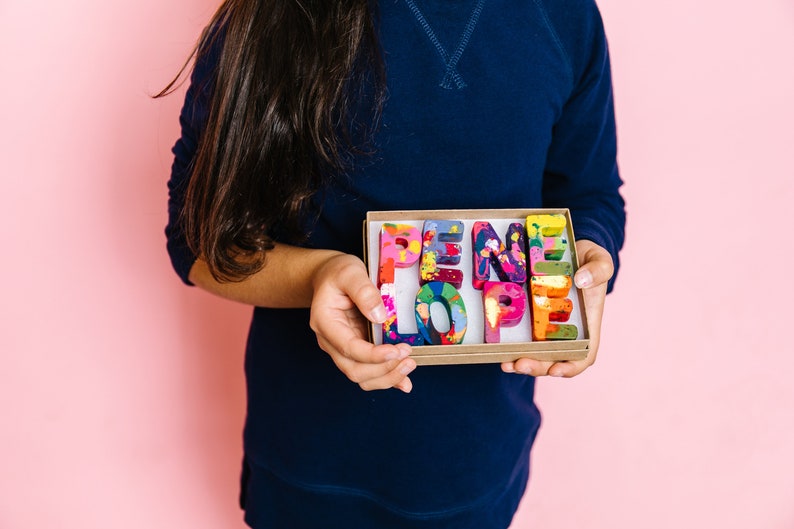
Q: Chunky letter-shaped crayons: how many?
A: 8